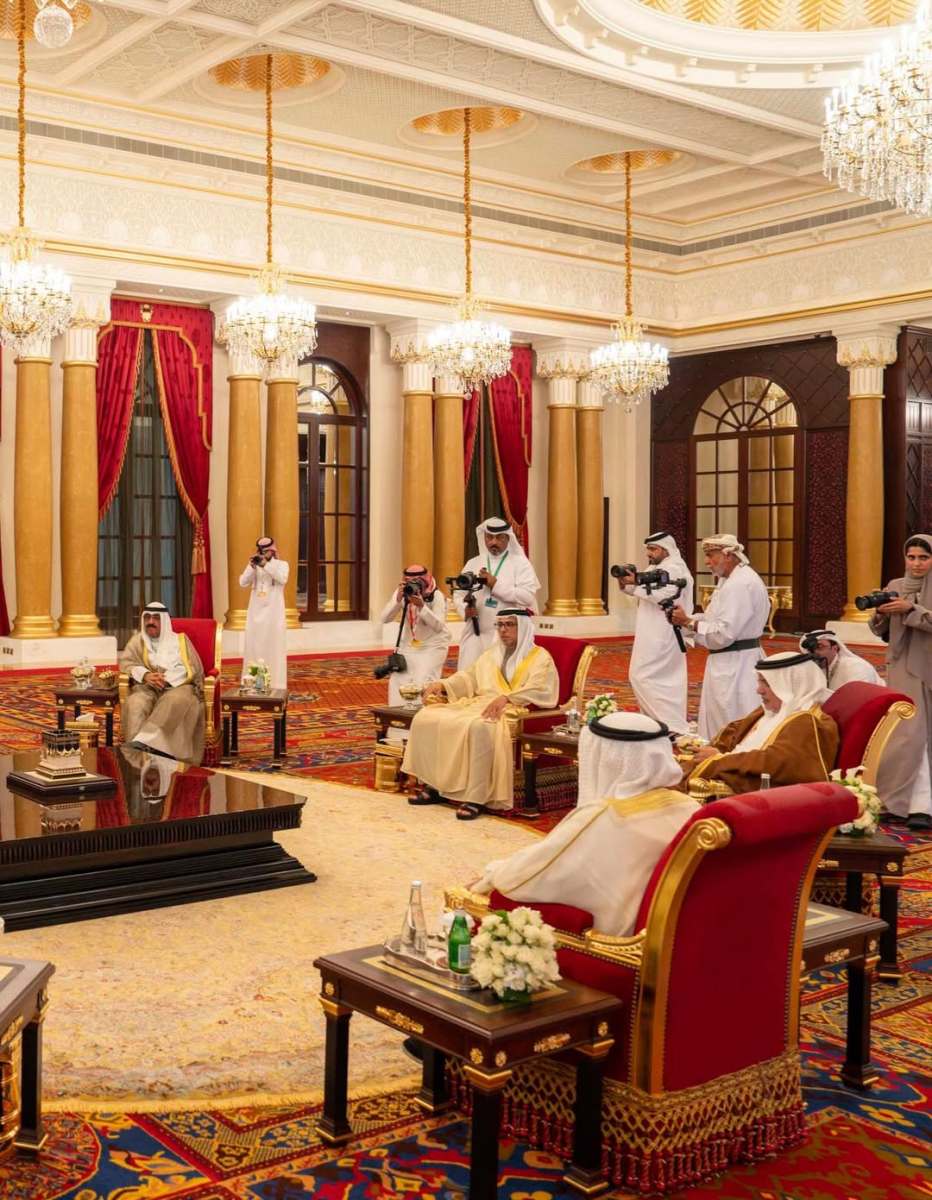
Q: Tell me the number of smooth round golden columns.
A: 9